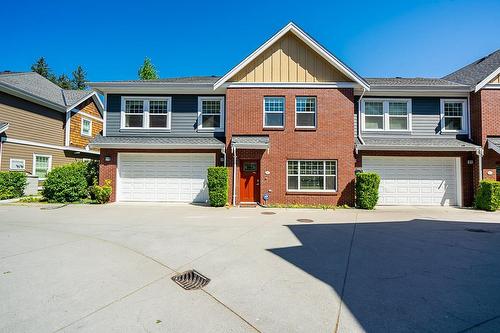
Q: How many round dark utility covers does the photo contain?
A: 2